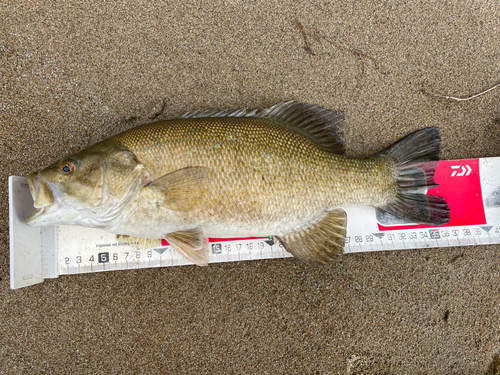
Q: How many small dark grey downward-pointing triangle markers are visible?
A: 4